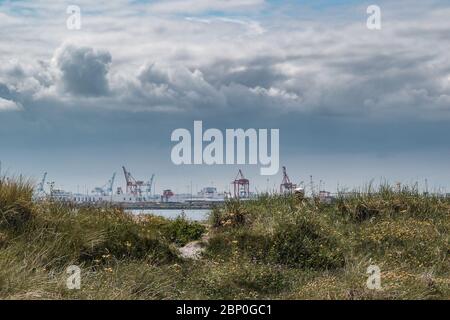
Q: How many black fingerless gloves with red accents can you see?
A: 0